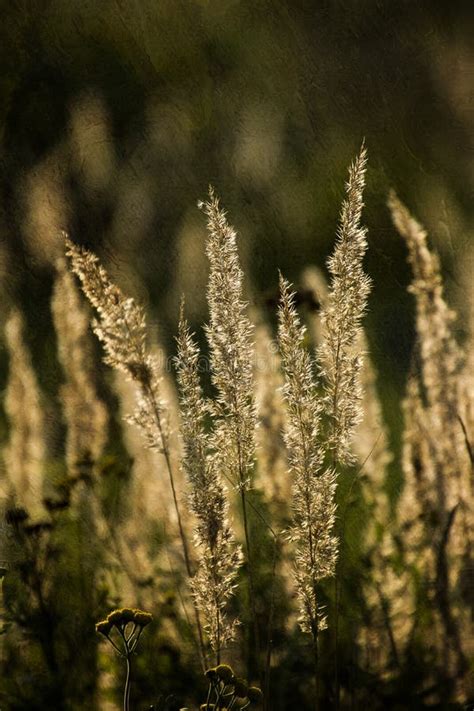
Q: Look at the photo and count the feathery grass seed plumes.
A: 5